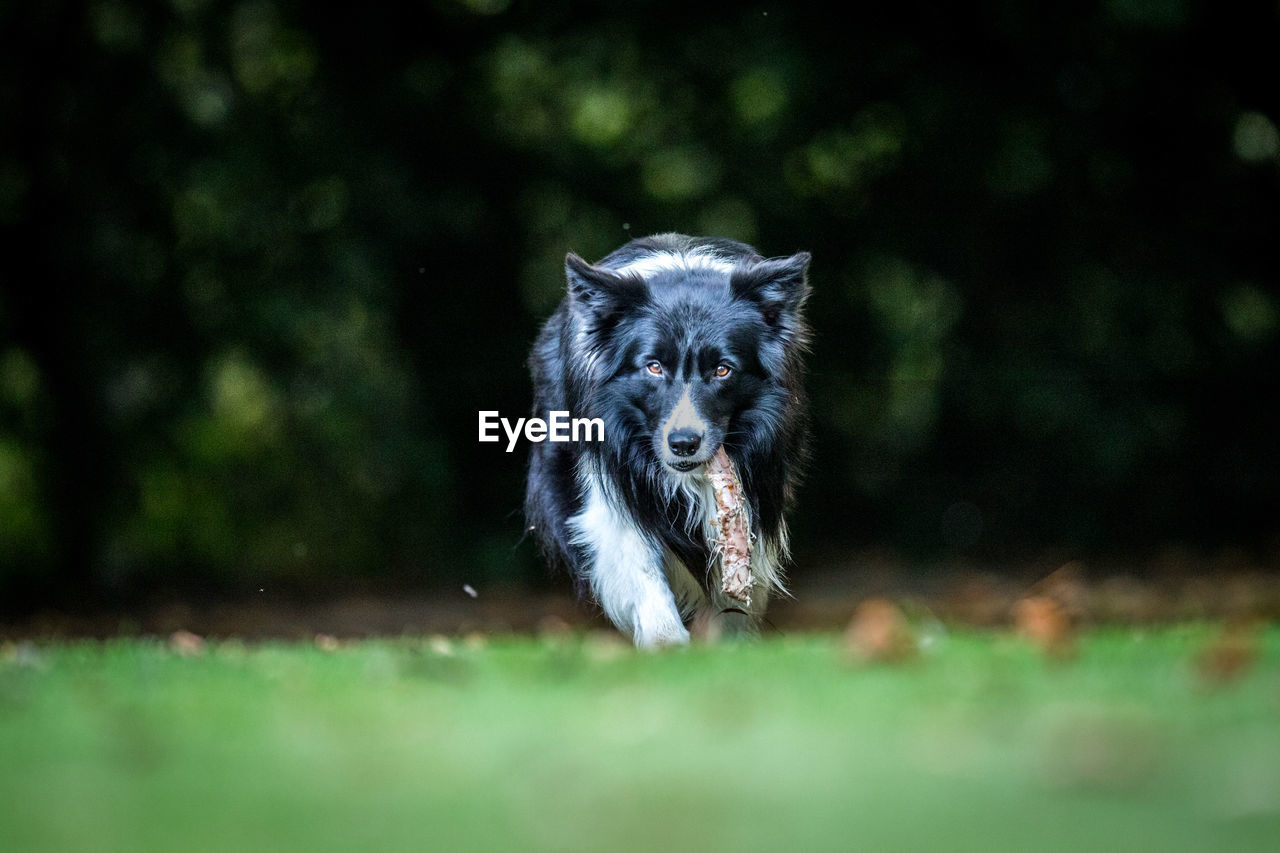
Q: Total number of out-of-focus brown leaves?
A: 3